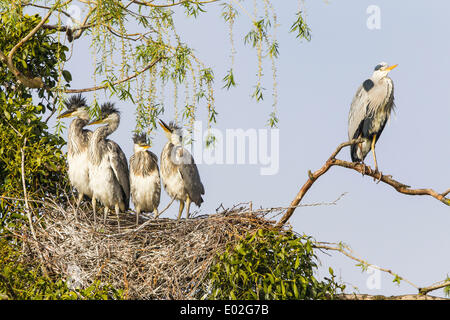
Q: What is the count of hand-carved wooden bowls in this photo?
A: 0